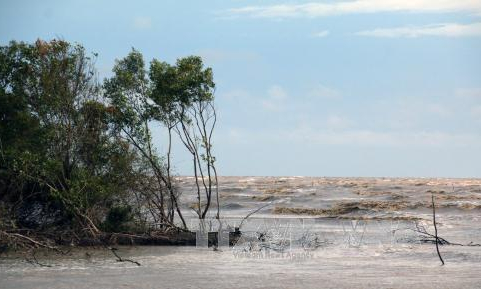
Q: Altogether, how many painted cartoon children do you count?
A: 0